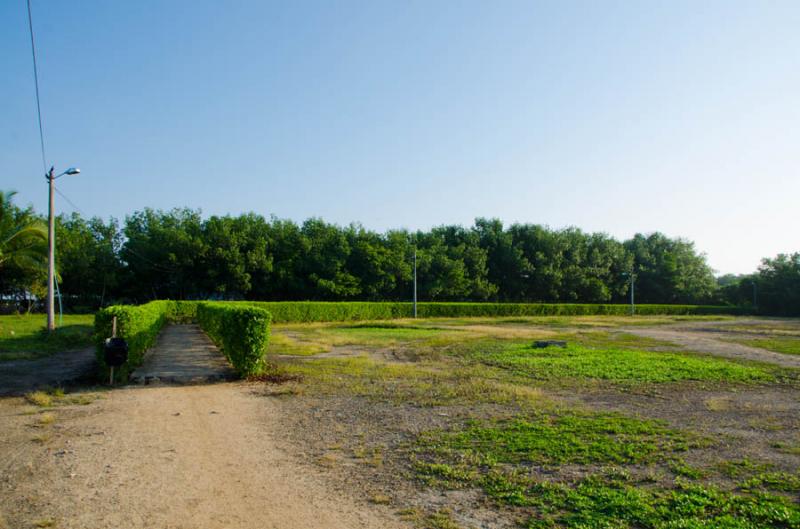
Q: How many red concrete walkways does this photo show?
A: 0